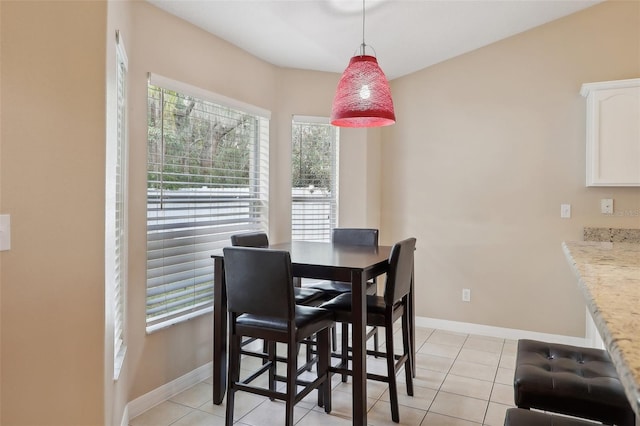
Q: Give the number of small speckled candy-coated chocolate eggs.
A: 0